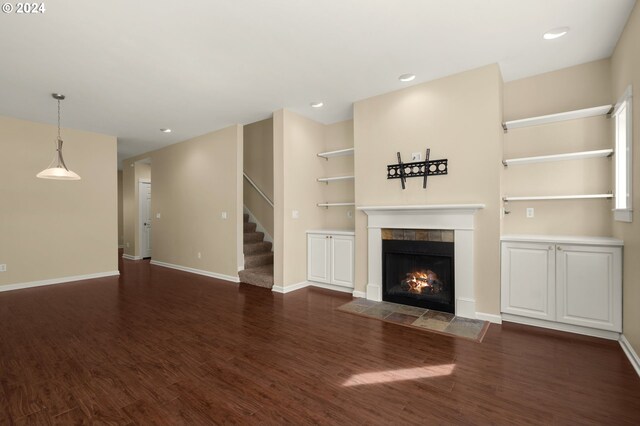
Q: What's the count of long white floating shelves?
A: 6